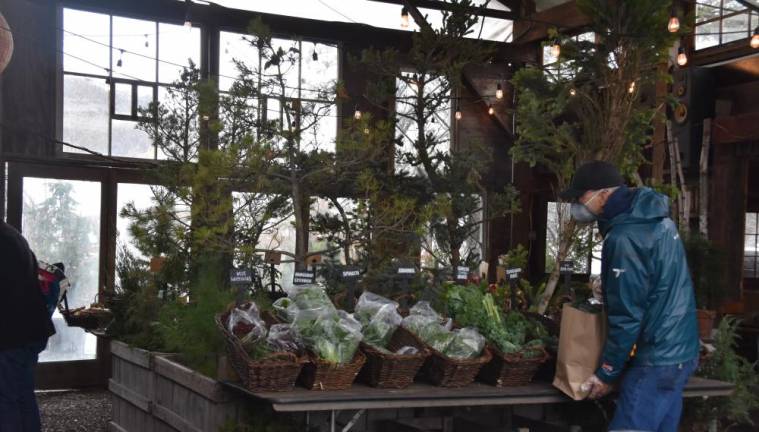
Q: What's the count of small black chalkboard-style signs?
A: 7